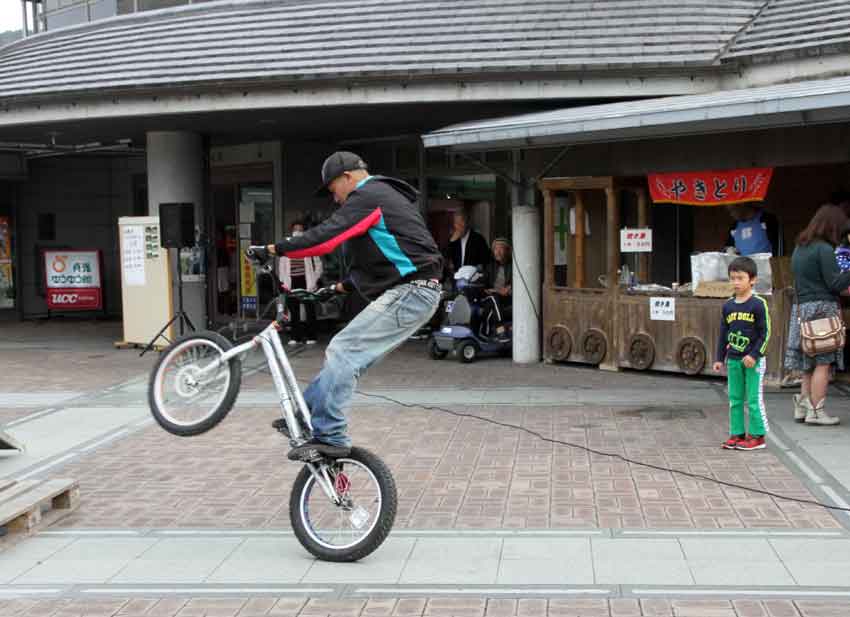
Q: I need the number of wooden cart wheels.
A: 4